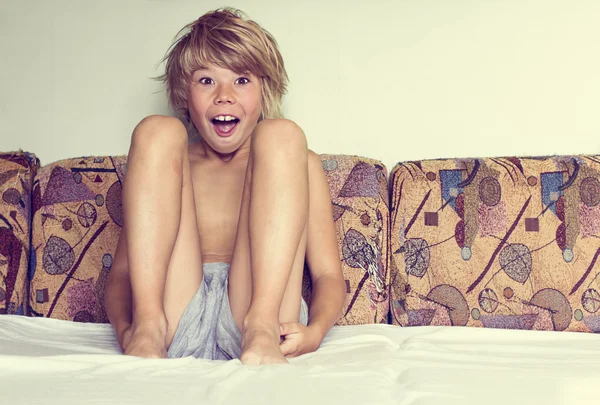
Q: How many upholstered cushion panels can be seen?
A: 3